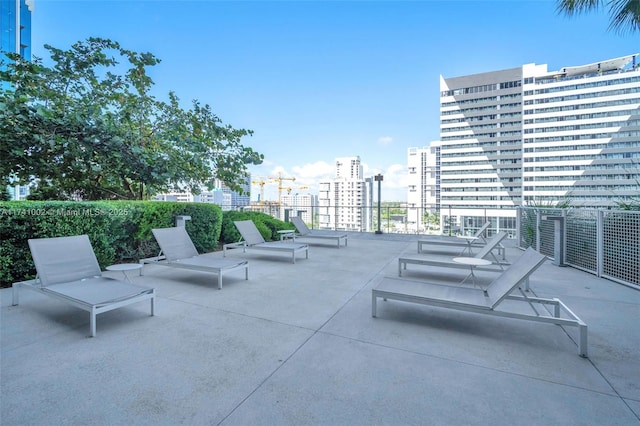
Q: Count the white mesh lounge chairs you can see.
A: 7